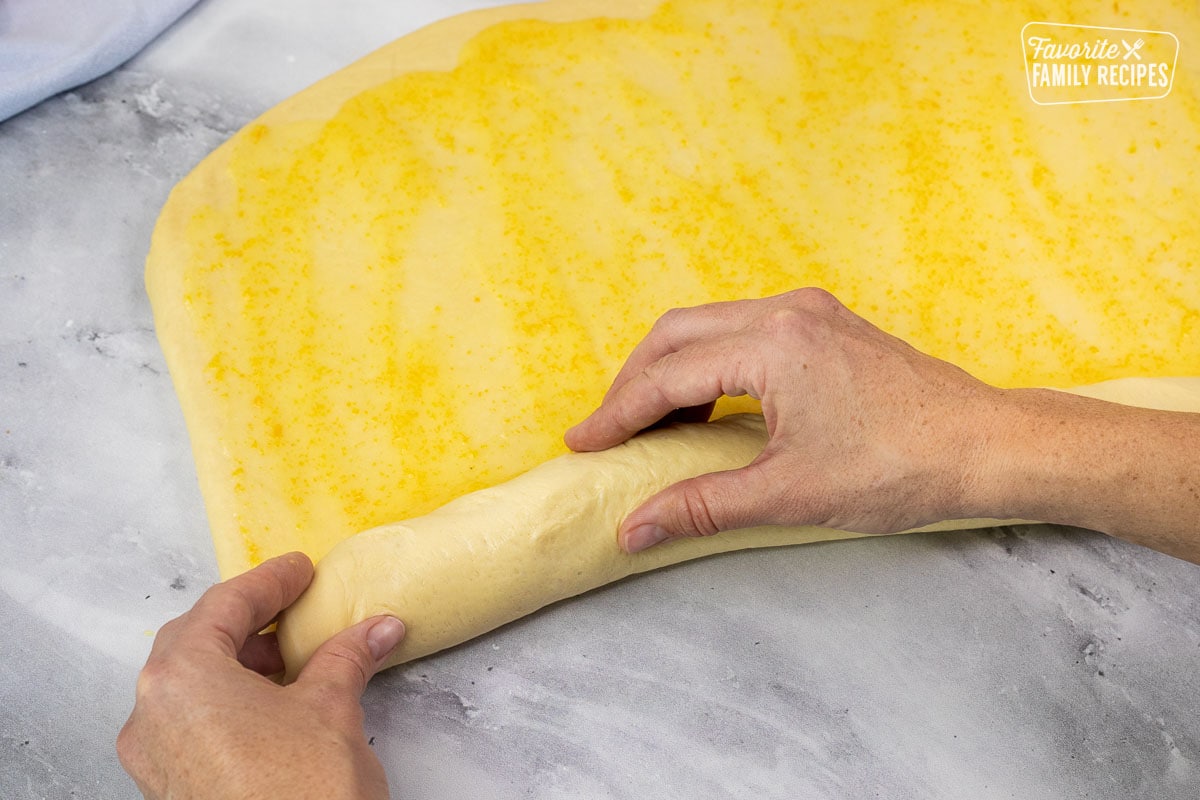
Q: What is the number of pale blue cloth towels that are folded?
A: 1